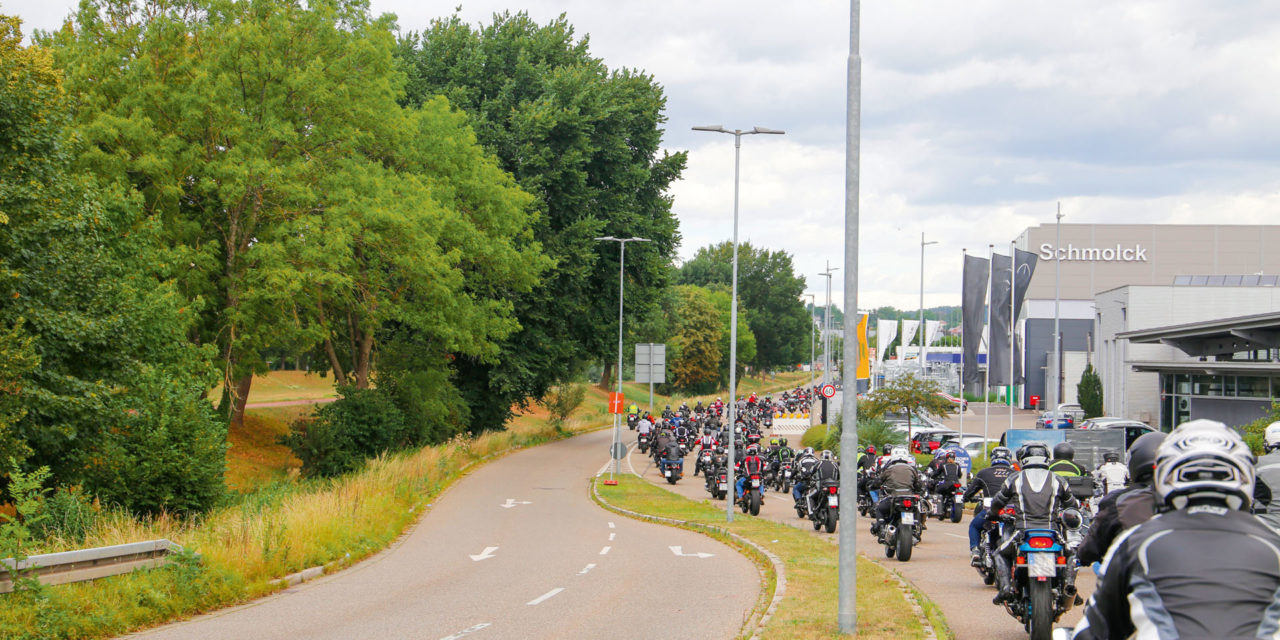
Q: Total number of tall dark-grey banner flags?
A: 3